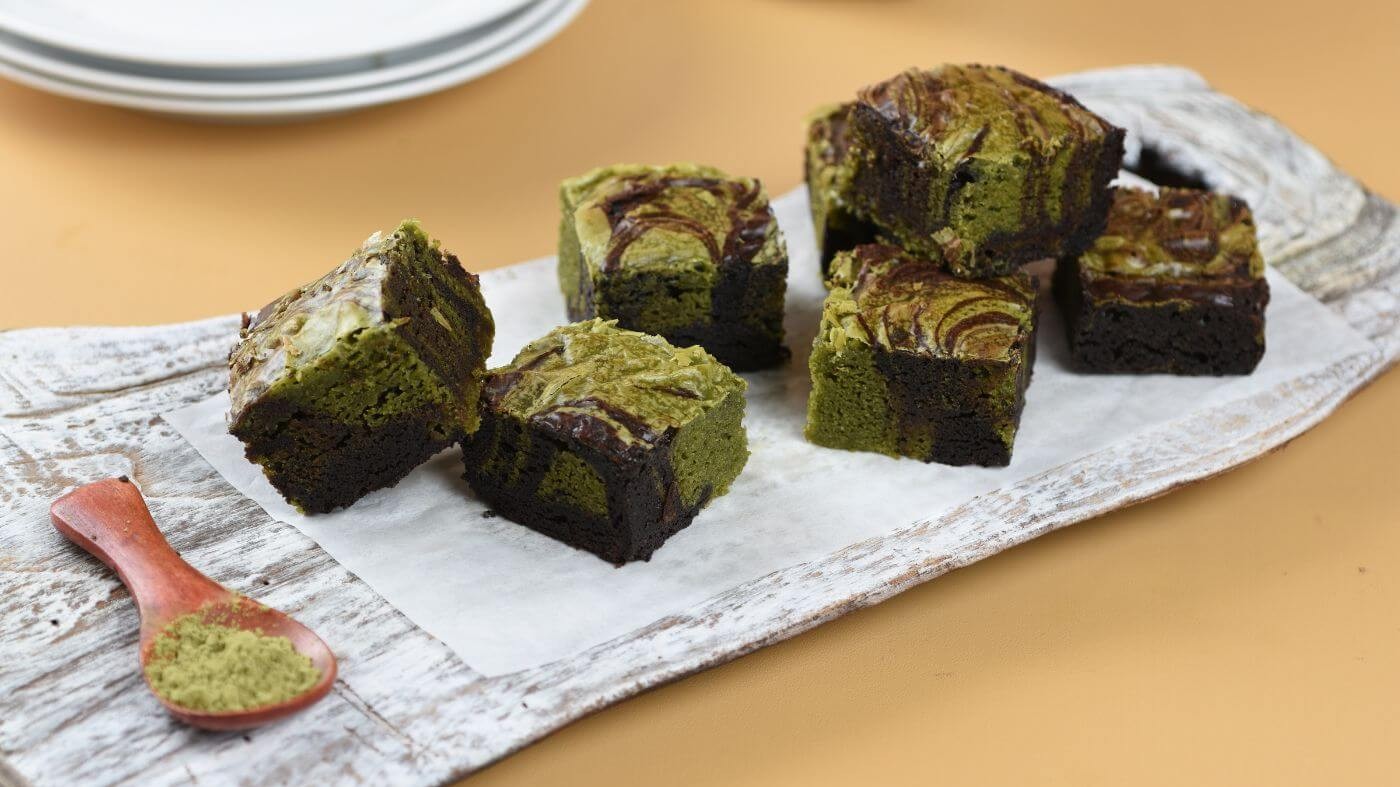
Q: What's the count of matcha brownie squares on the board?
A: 7